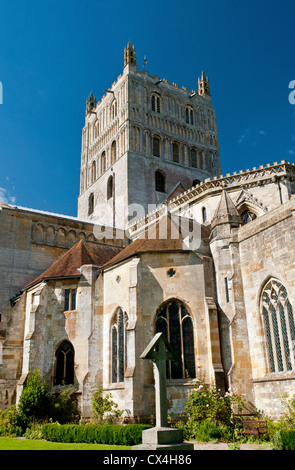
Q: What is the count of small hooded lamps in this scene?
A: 0